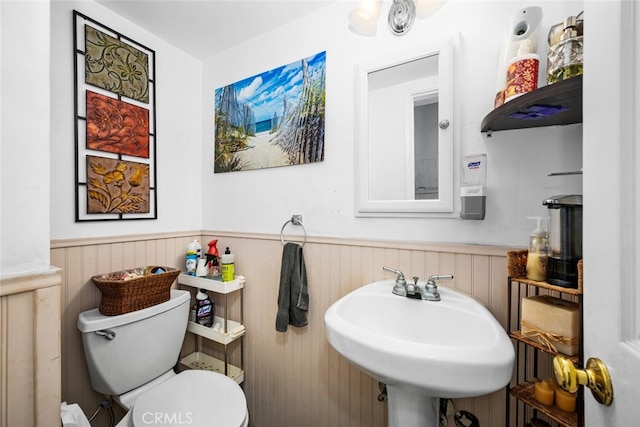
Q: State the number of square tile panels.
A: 3